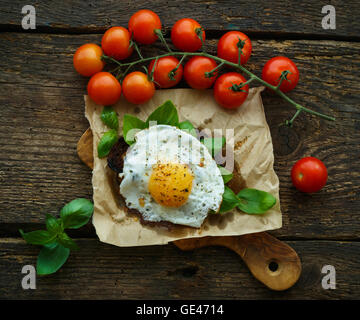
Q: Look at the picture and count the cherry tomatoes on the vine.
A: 11